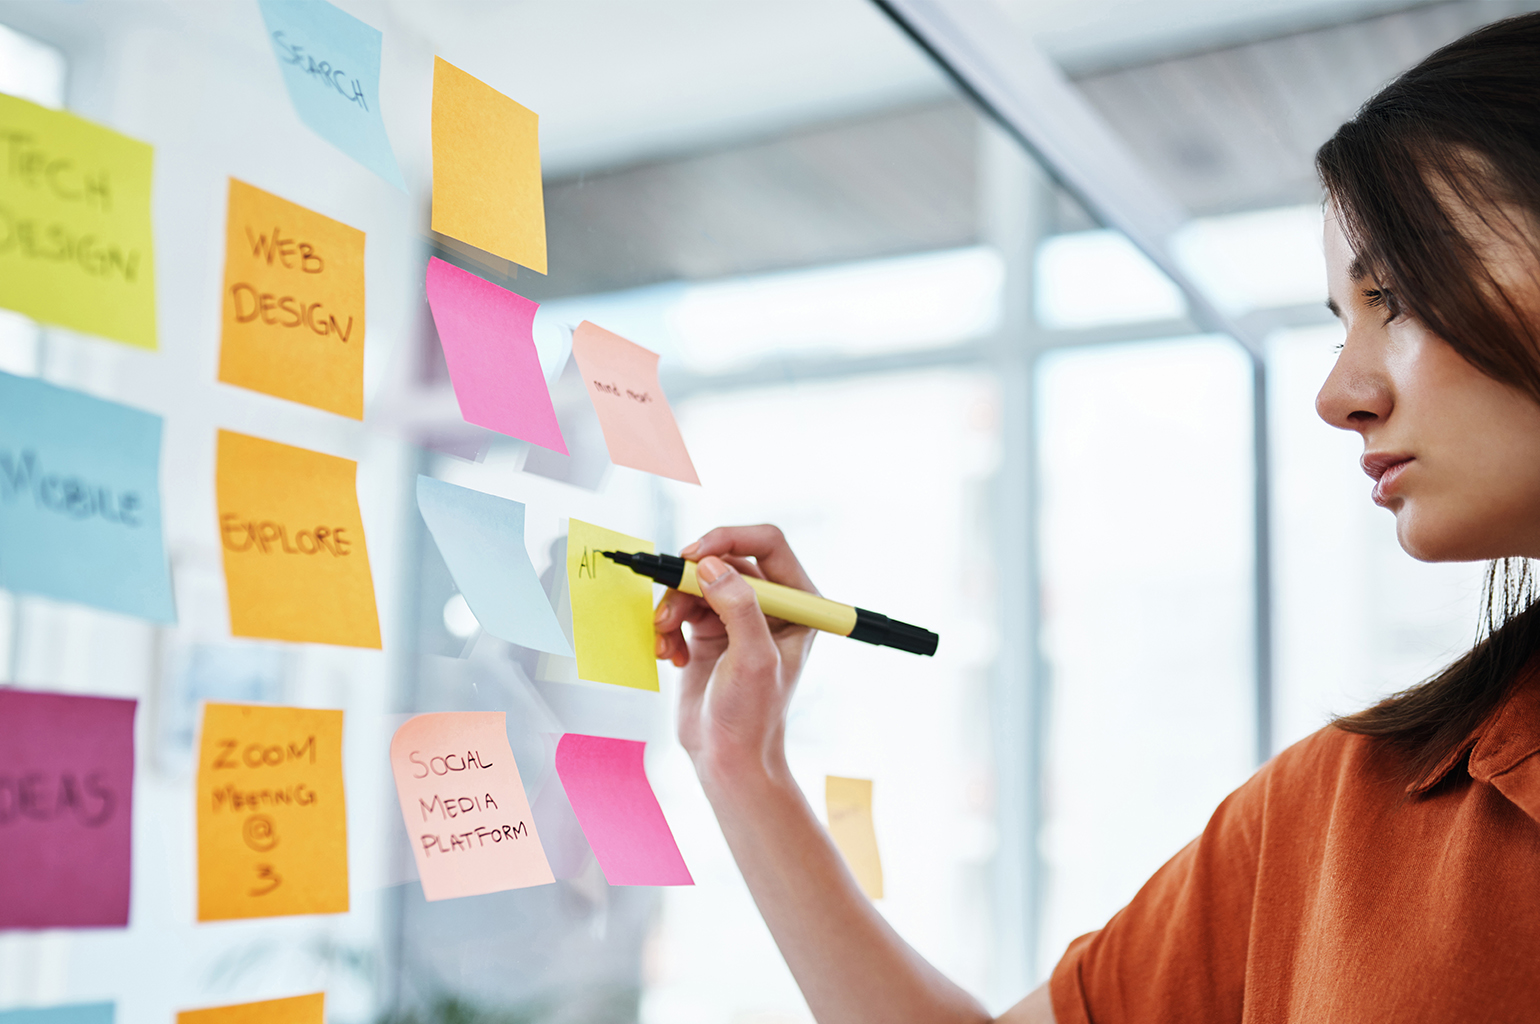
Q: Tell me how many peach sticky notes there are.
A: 2